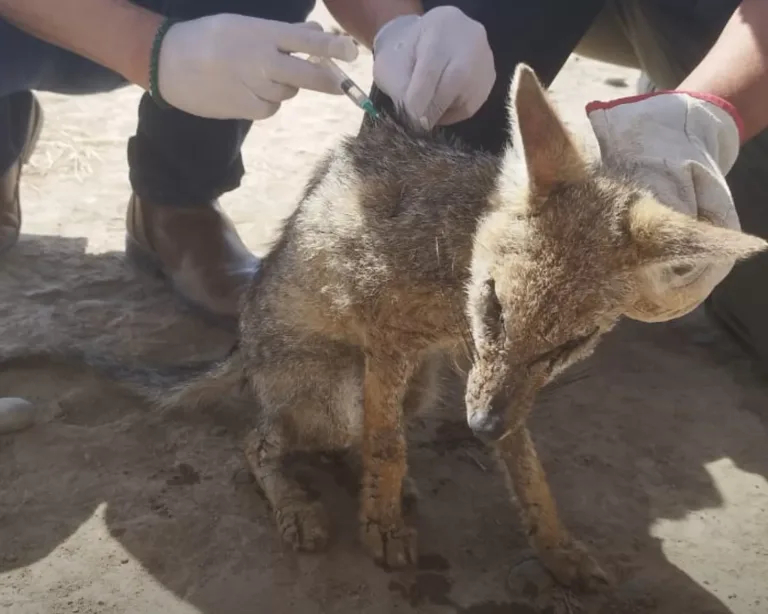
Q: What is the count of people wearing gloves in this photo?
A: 2